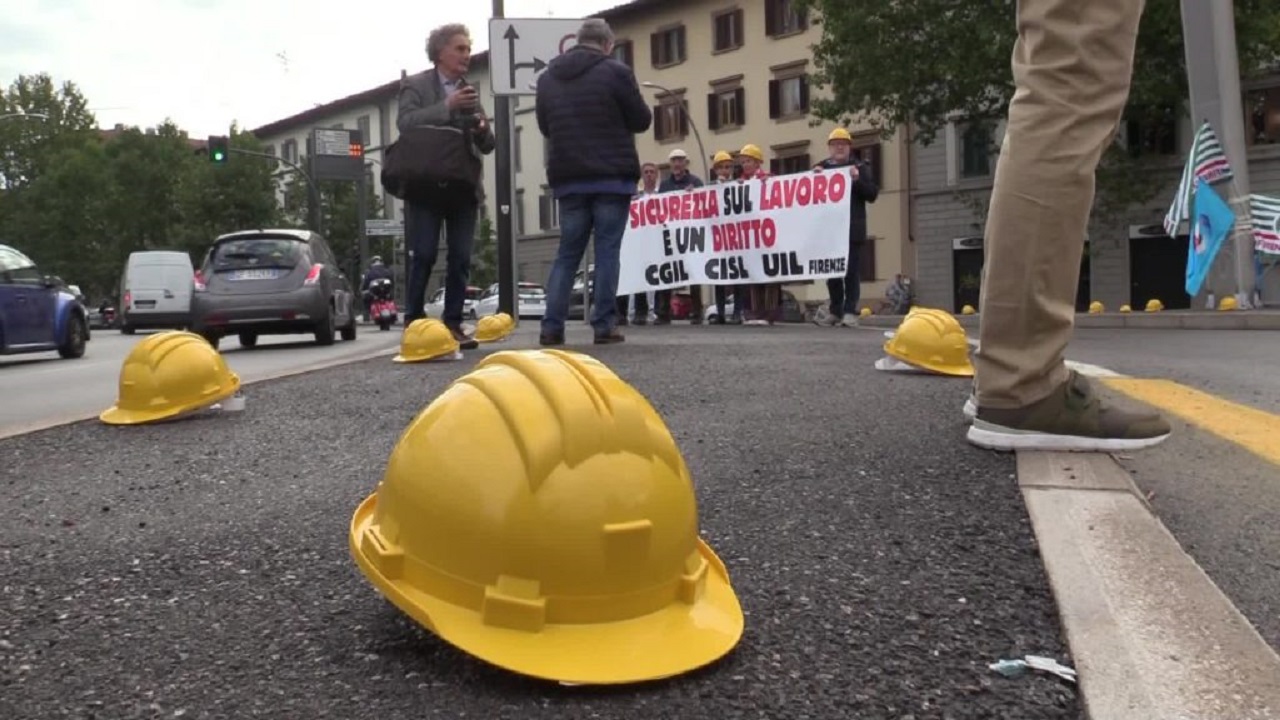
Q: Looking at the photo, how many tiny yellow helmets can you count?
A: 6